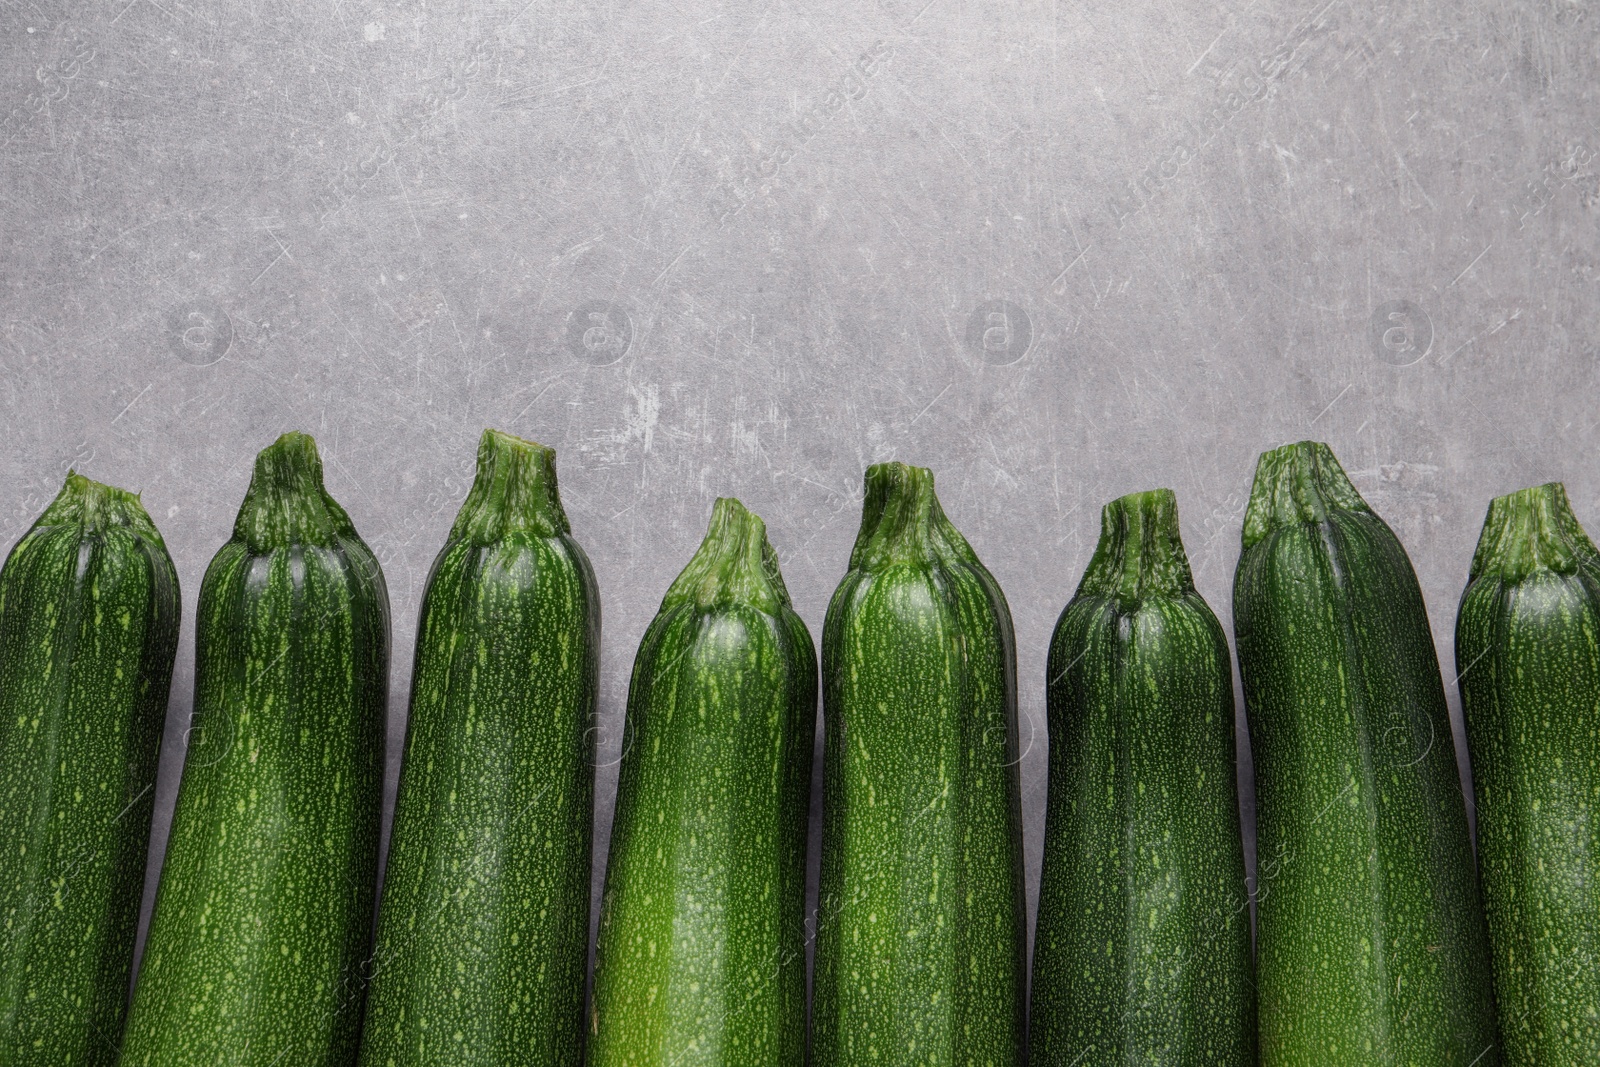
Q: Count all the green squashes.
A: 8